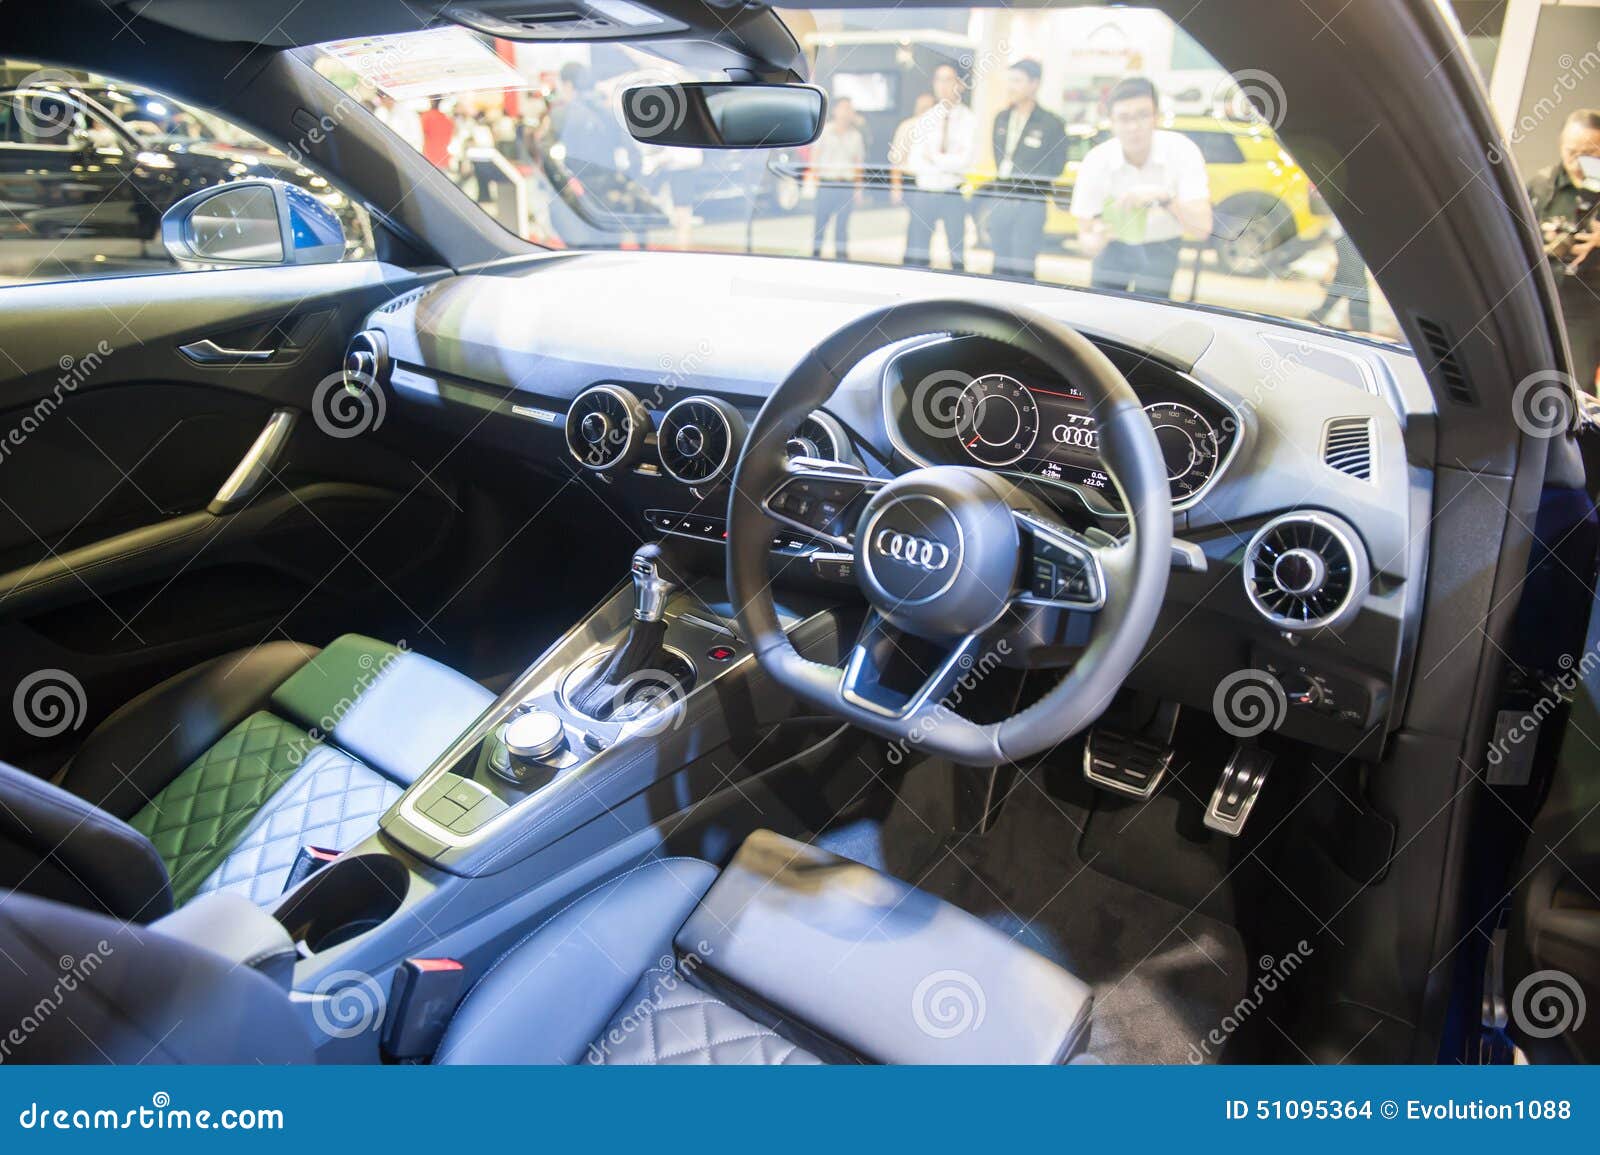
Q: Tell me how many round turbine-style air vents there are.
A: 5